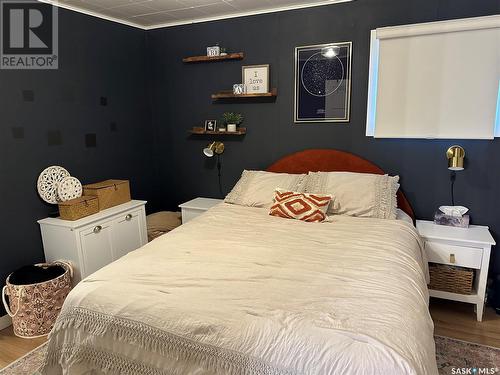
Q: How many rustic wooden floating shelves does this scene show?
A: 3